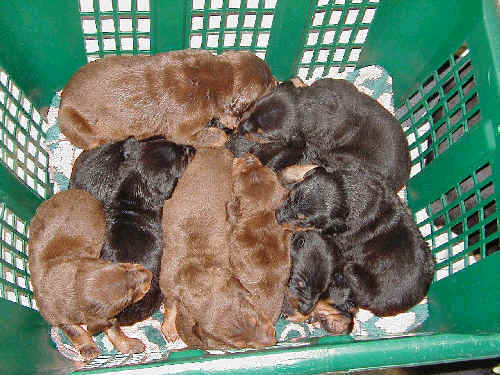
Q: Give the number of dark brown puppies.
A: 4